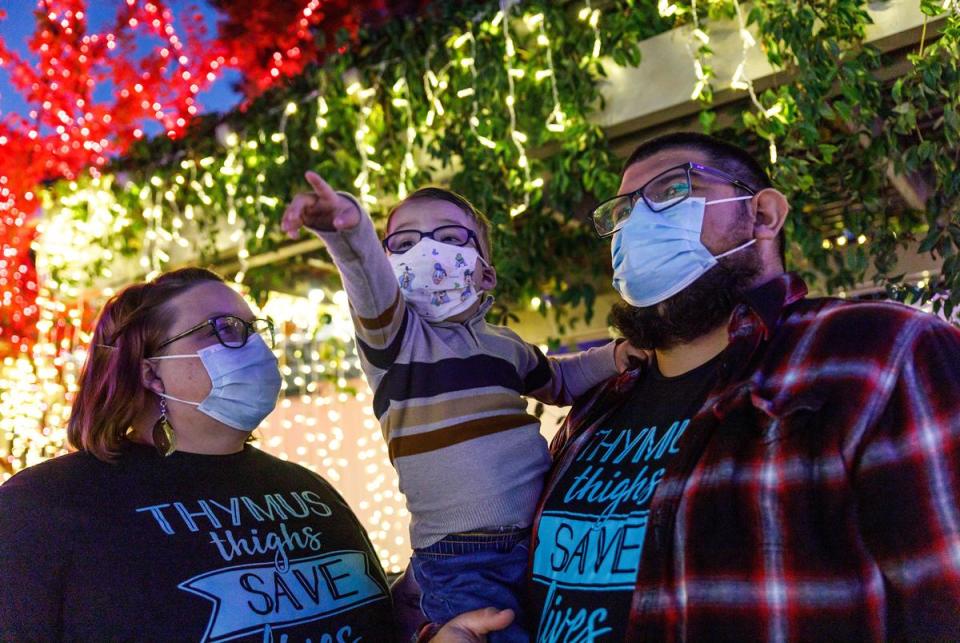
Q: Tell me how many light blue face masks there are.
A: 2